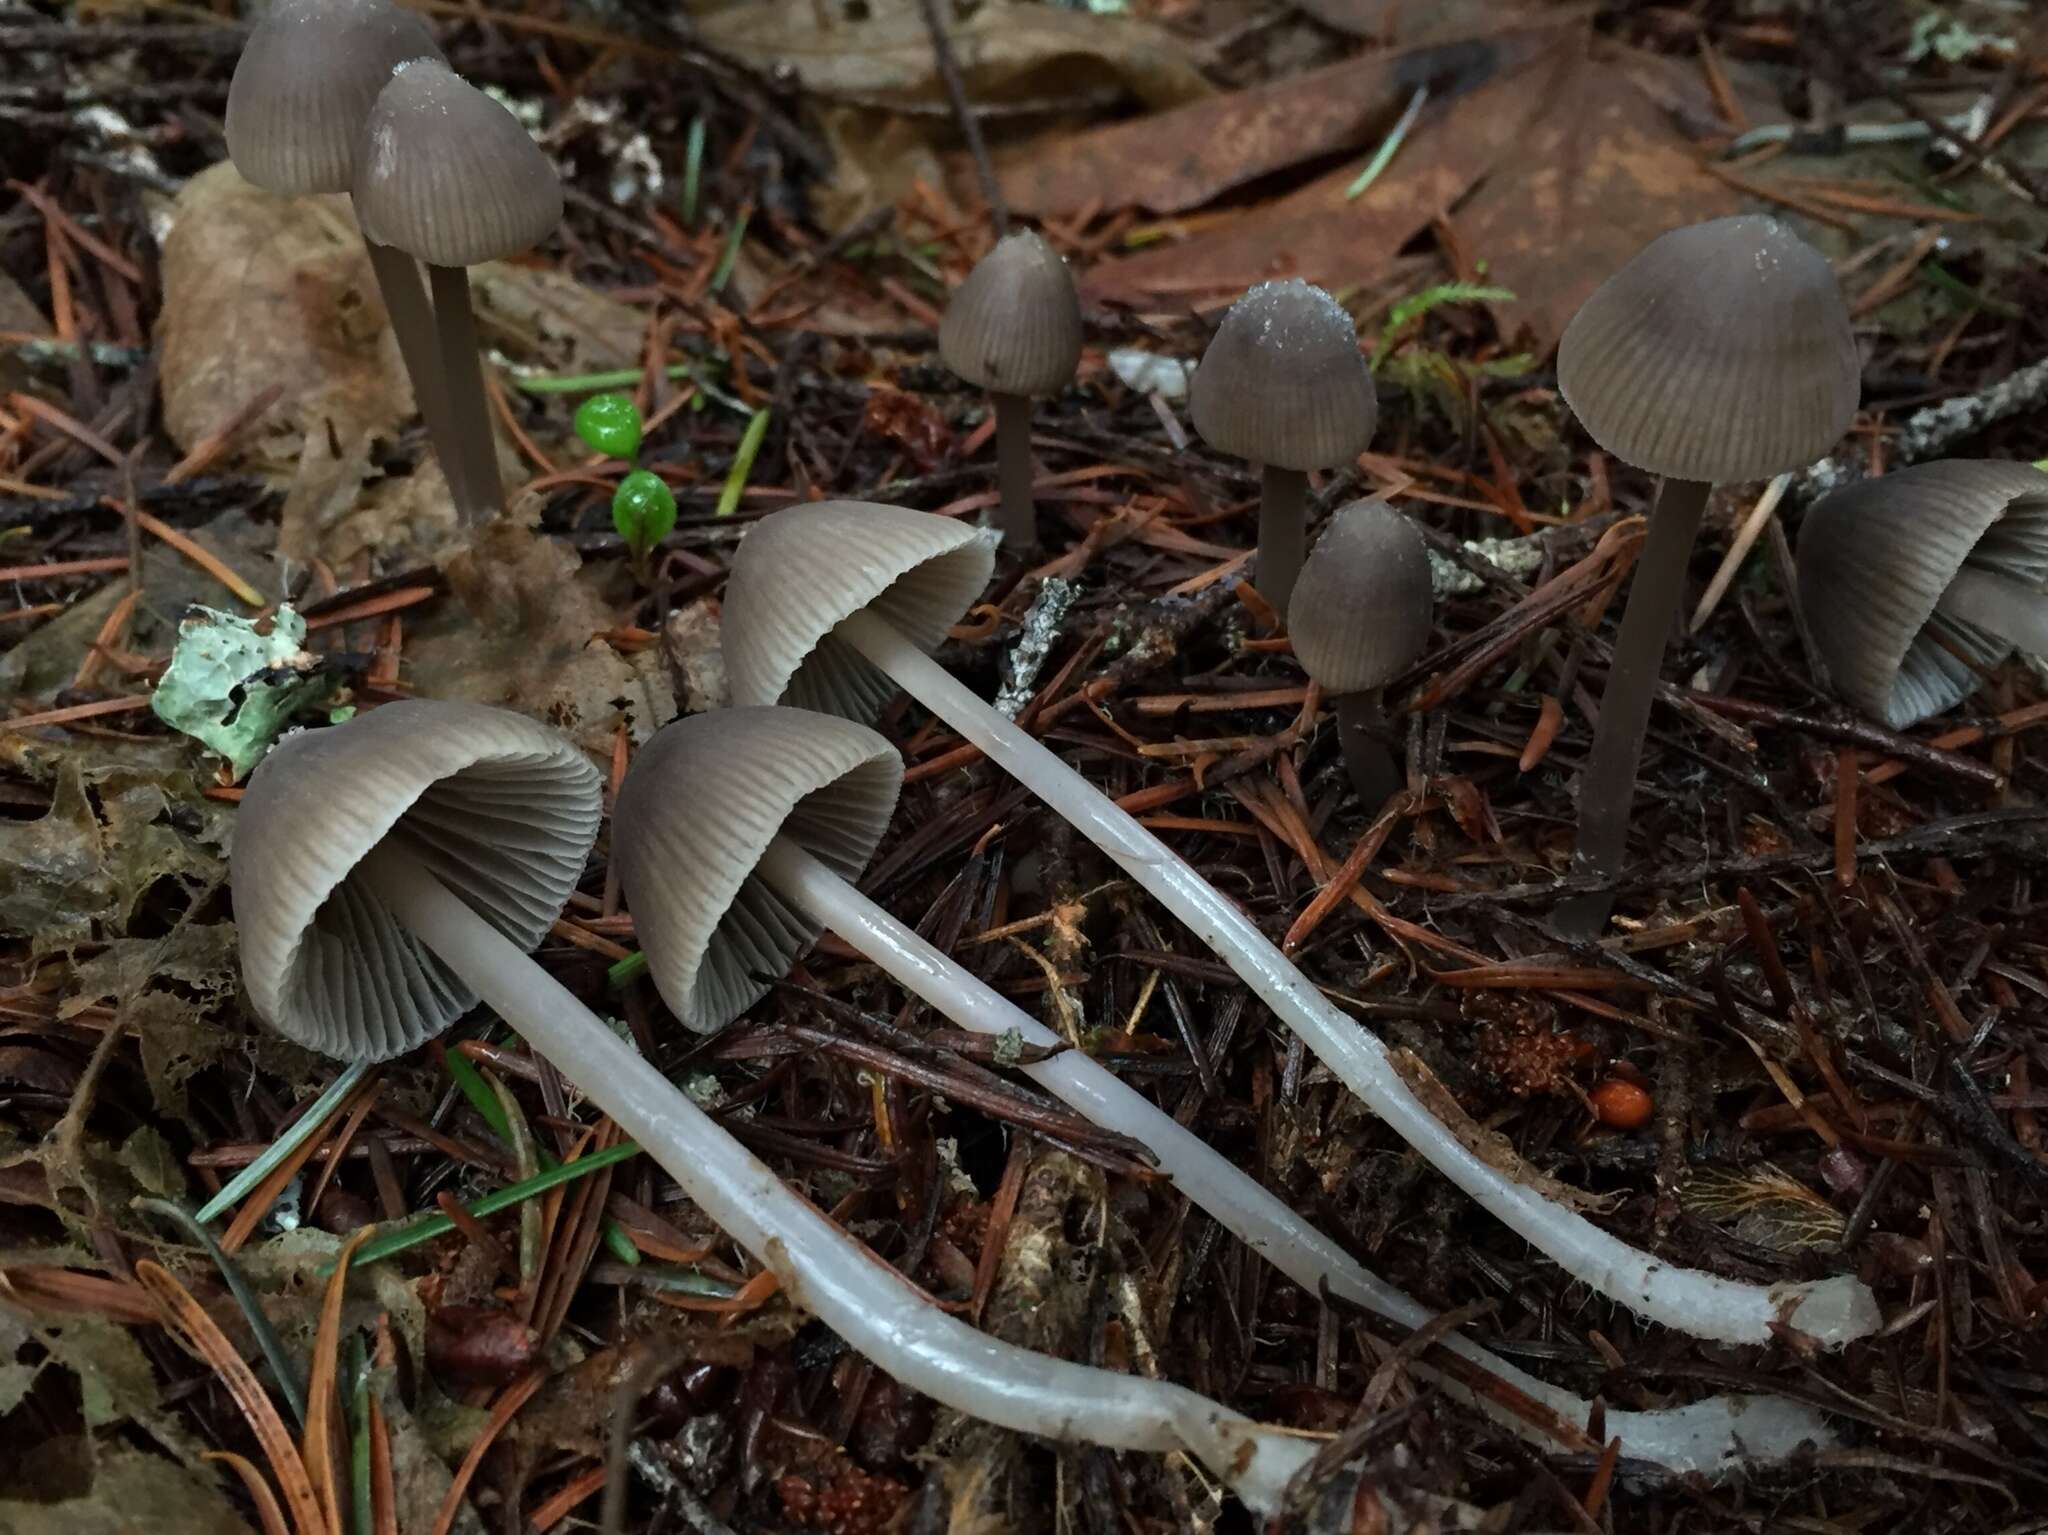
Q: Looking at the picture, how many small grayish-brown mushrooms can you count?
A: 10